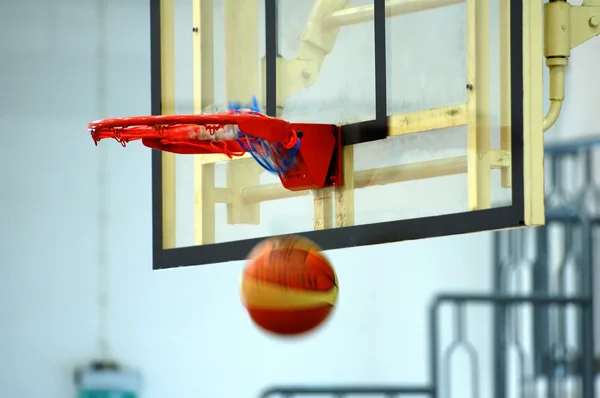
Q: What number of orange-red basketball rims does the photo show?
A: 1